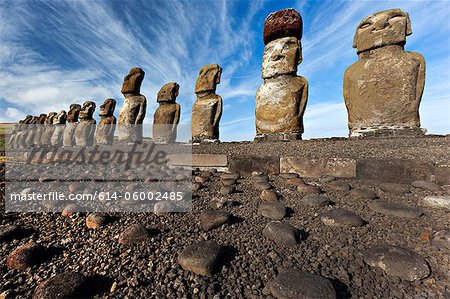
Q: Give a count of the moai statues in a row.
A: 15